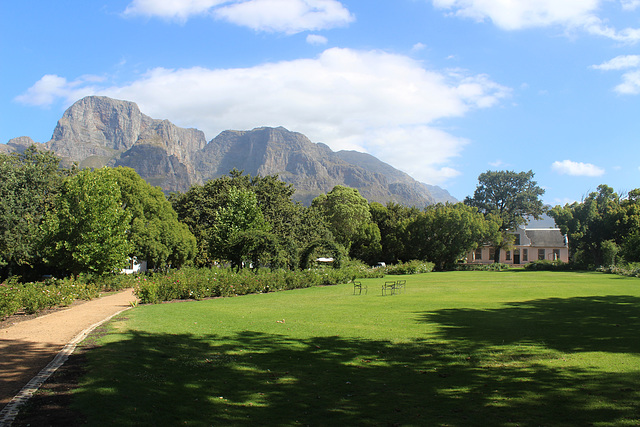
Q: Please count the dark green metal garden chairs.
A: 3